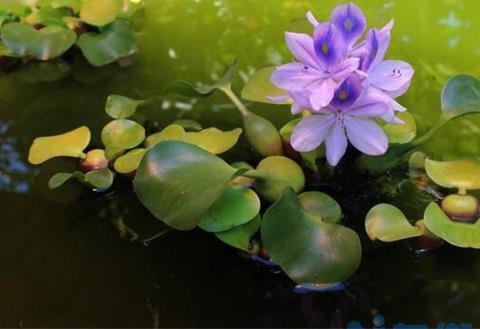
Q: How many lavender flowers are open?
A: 4